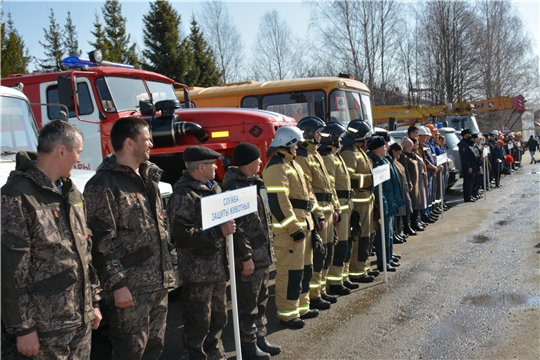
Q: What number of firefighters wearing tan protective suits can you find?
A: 4